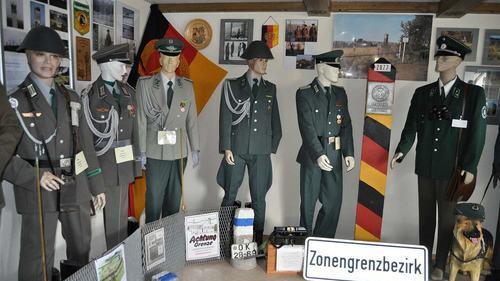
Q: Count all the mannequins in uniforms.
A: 6